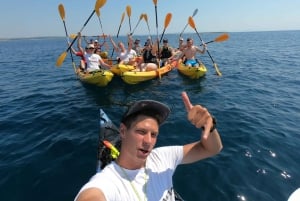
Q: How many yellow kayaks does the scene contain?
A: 4